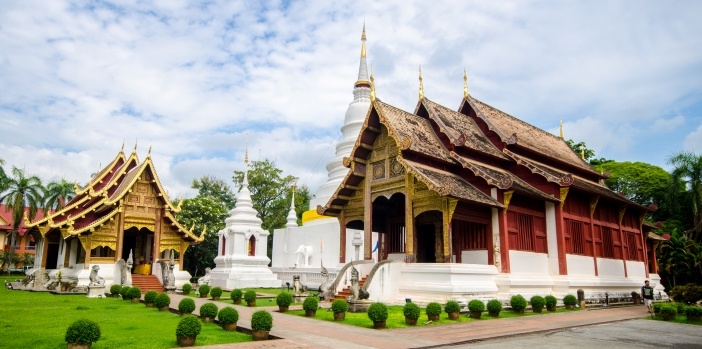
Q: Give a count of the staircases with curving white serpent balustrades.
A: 2